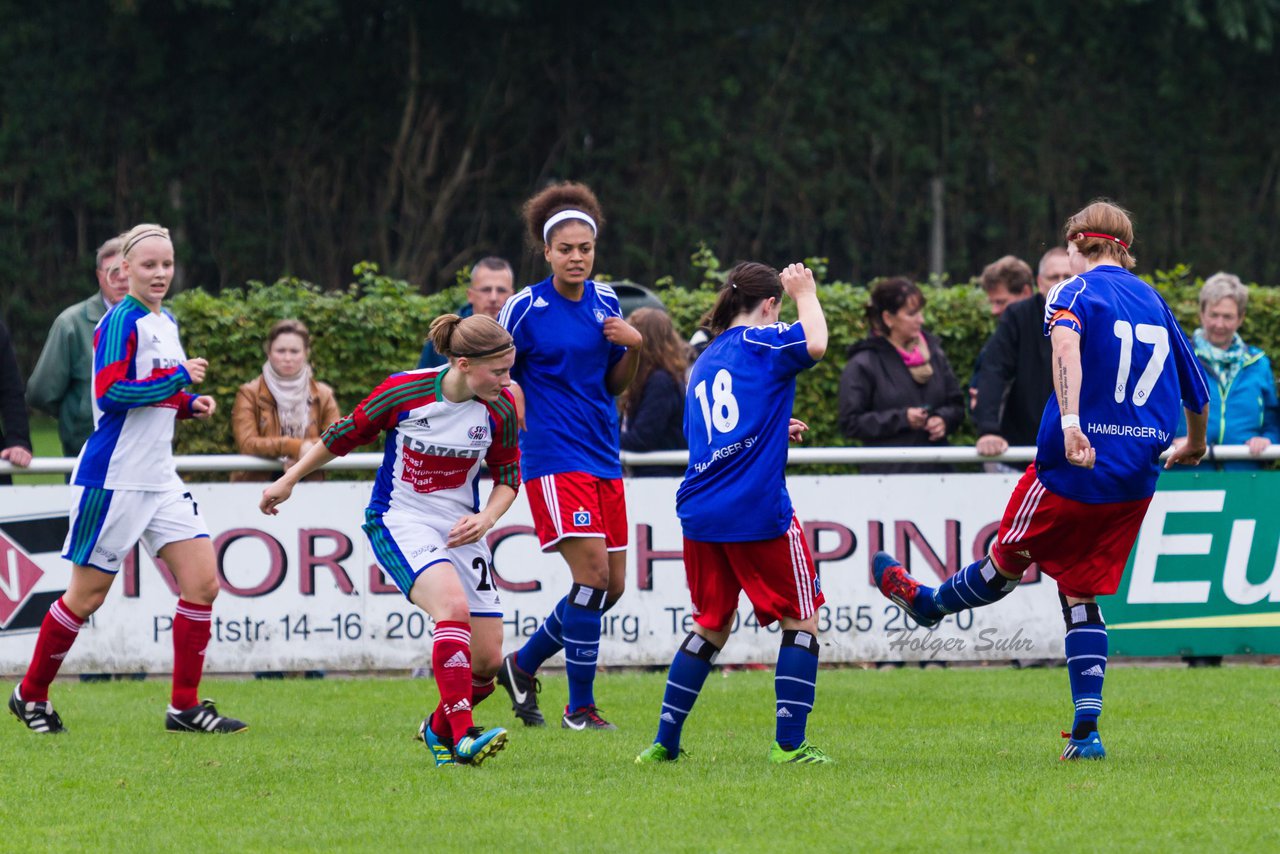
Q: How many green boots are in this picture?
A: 2